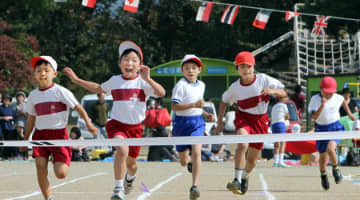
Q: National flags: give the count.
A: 7